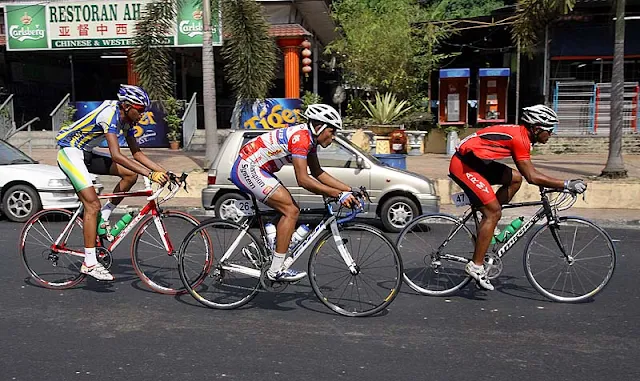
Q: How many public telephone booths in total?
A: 2